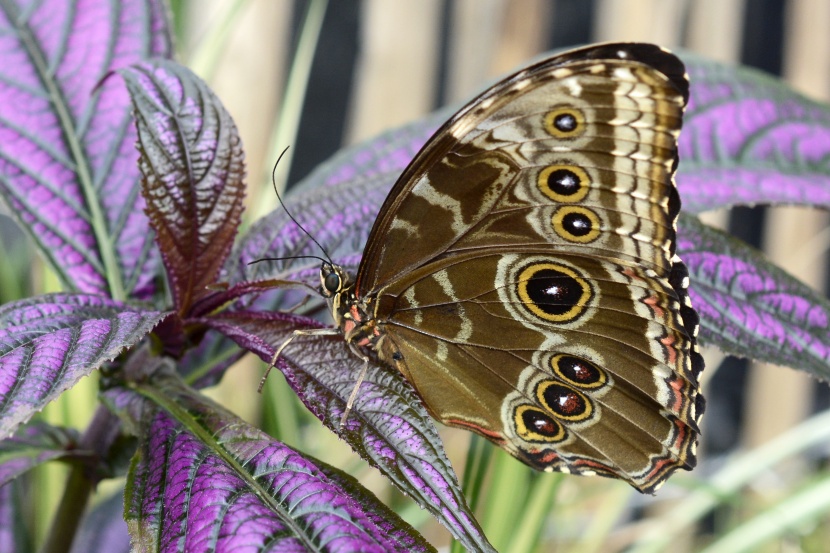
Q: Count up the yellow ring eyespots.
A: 7